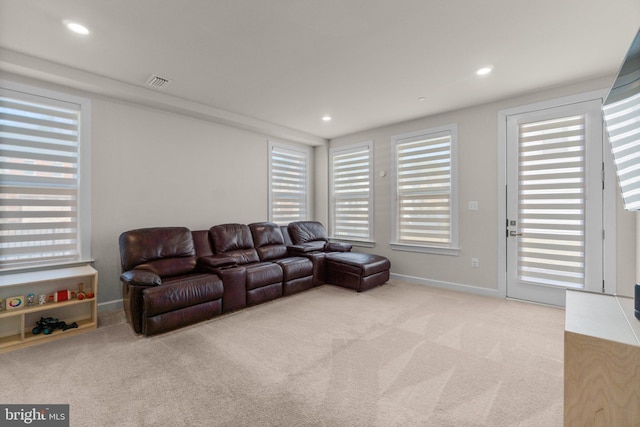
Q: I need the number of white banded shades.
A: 5